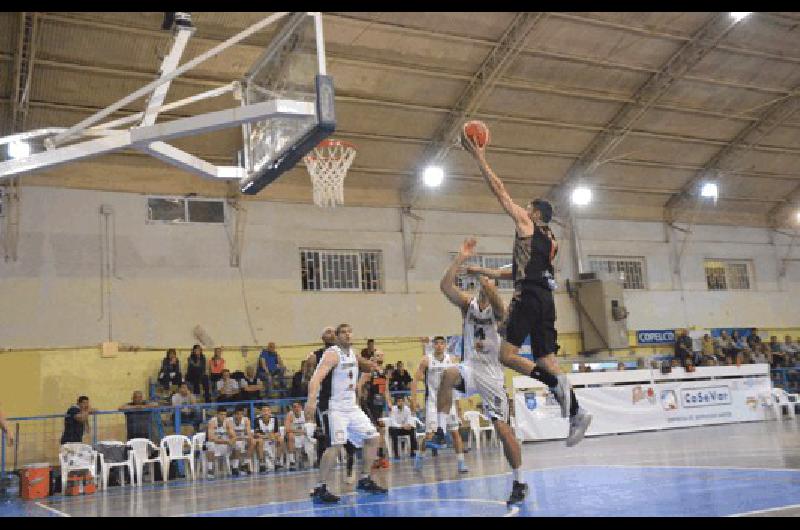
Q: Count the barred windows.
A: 4